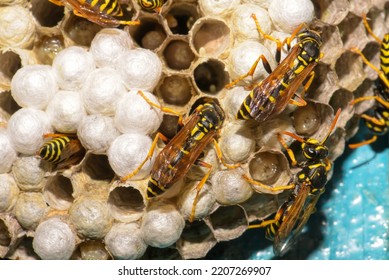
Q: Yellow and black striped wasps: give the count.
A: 7